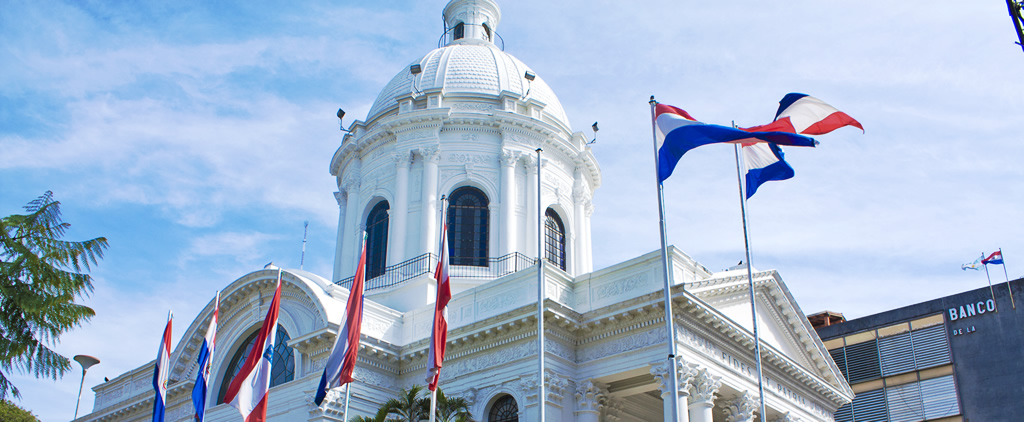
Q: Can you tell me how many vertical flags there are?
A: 5